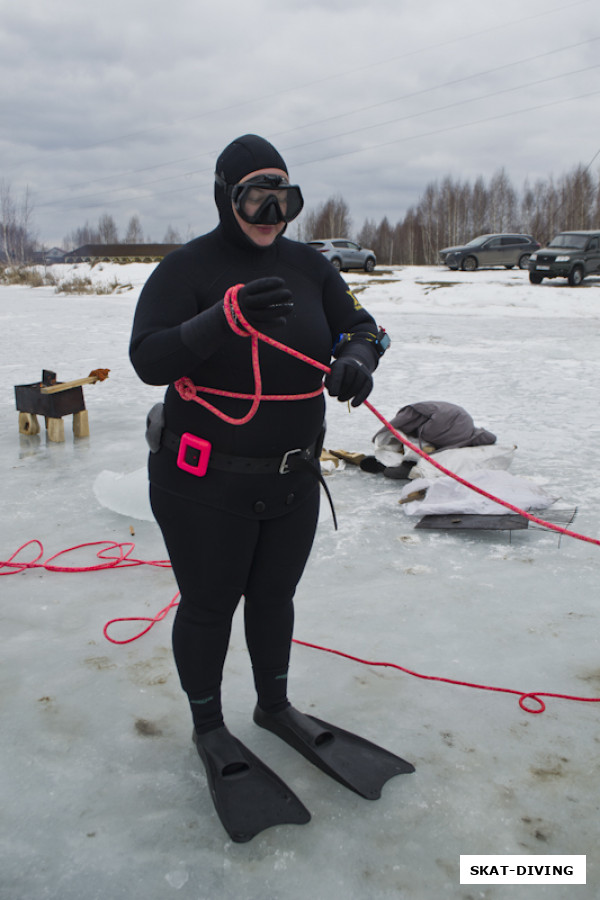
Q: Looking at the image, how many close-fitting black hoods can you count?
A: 1